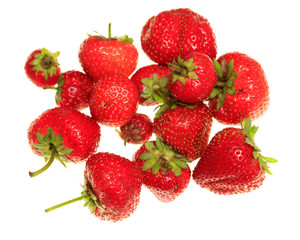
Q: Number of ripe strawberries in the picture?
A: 14